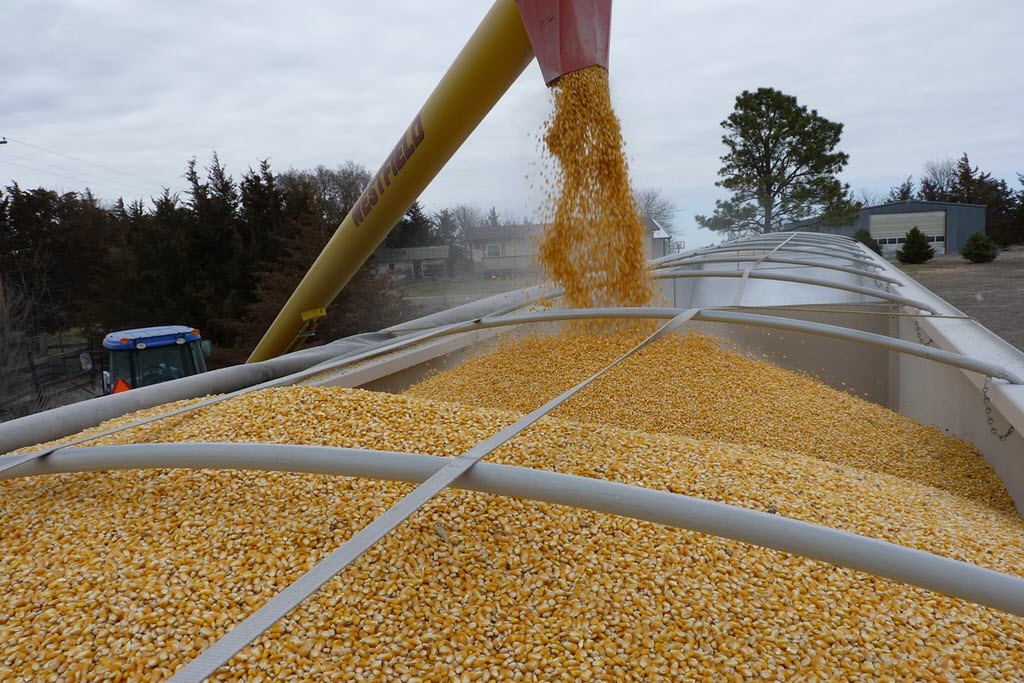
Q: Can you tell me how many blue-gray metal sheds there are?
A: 1